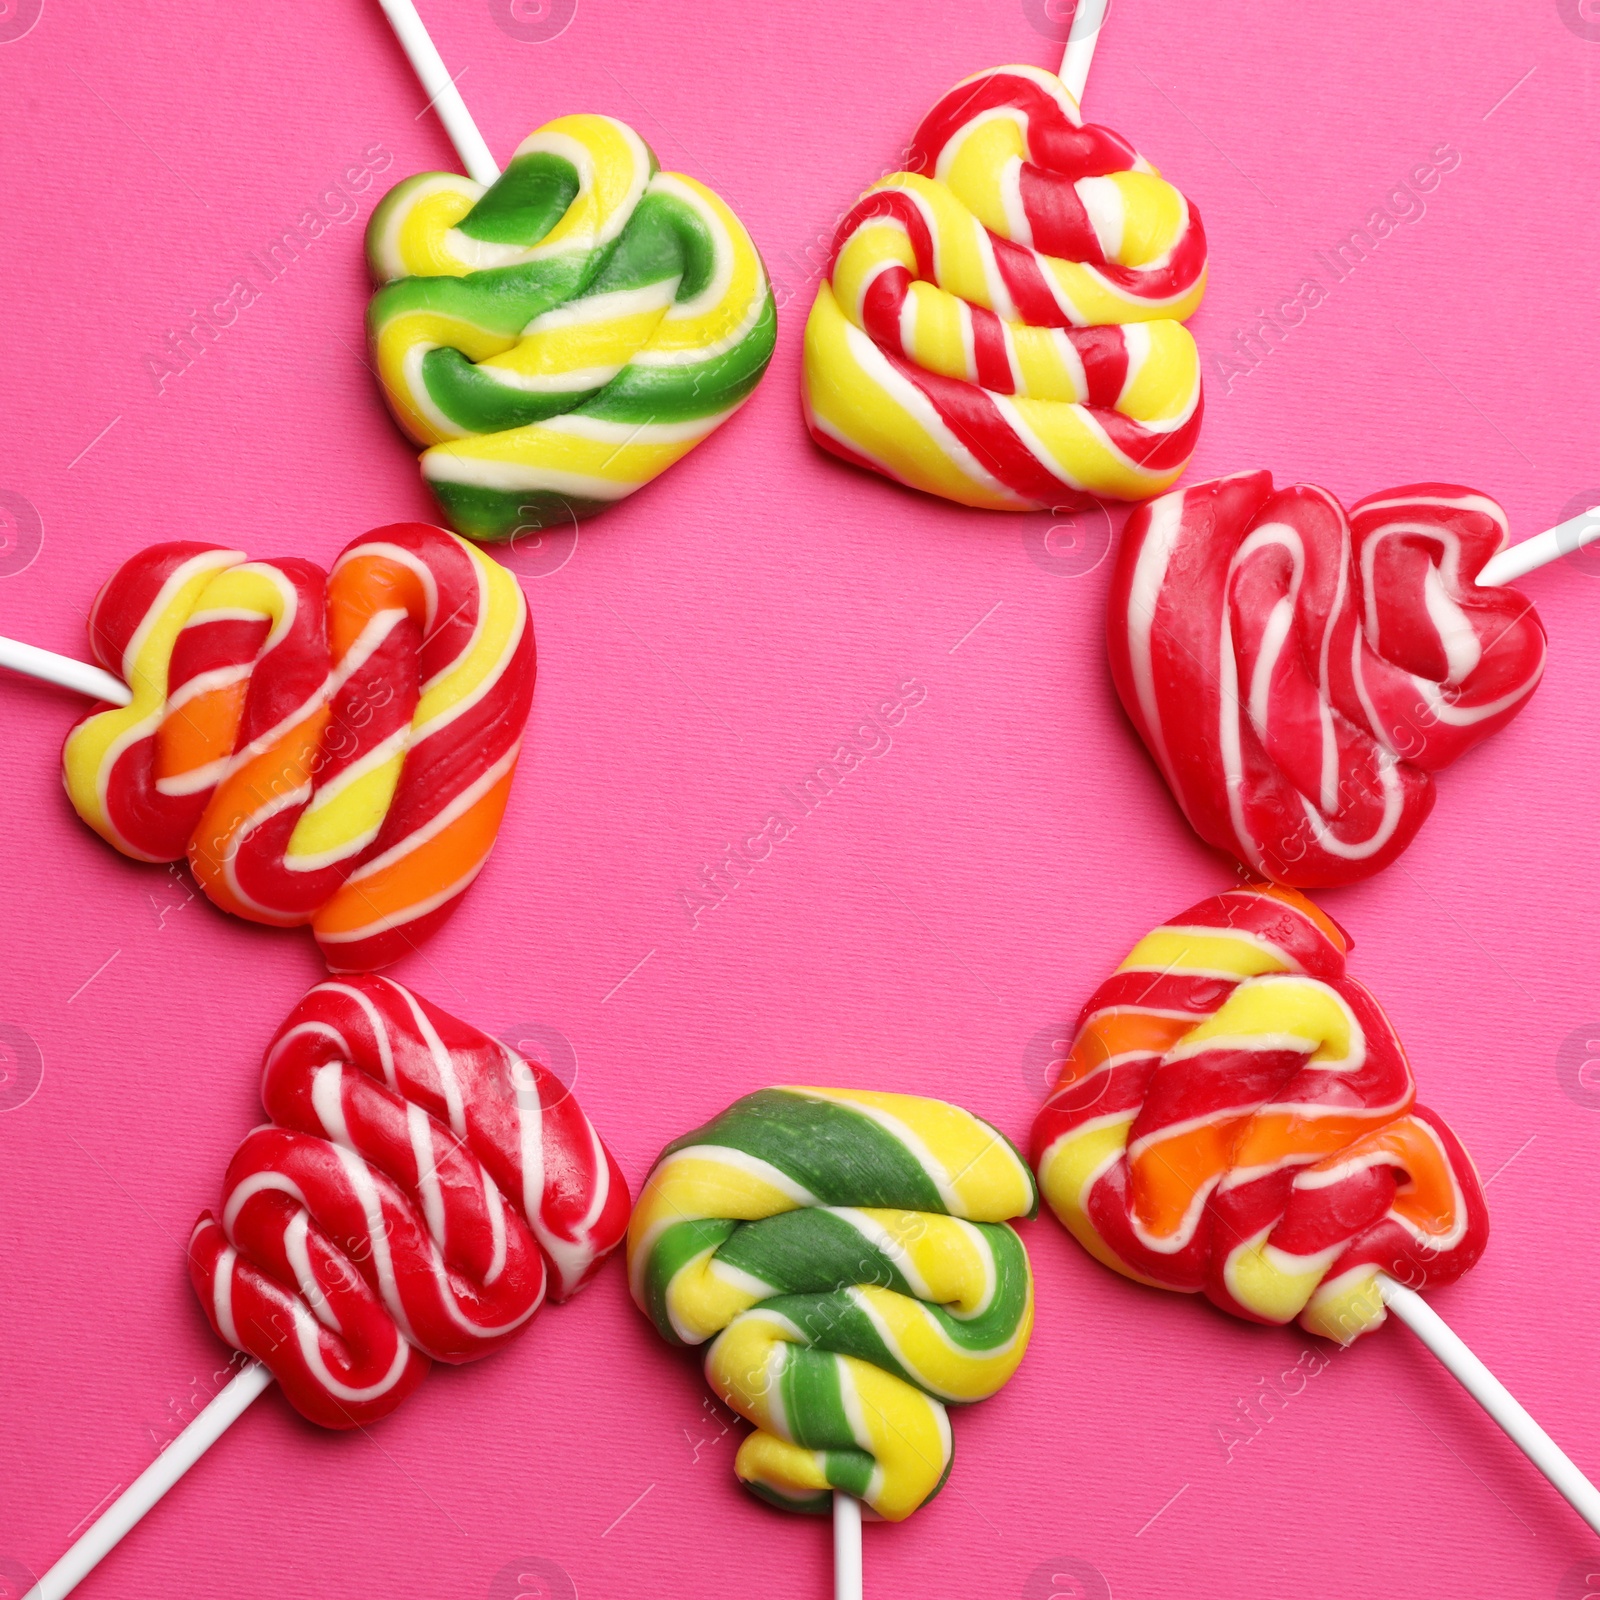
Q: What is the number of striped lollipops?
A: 7